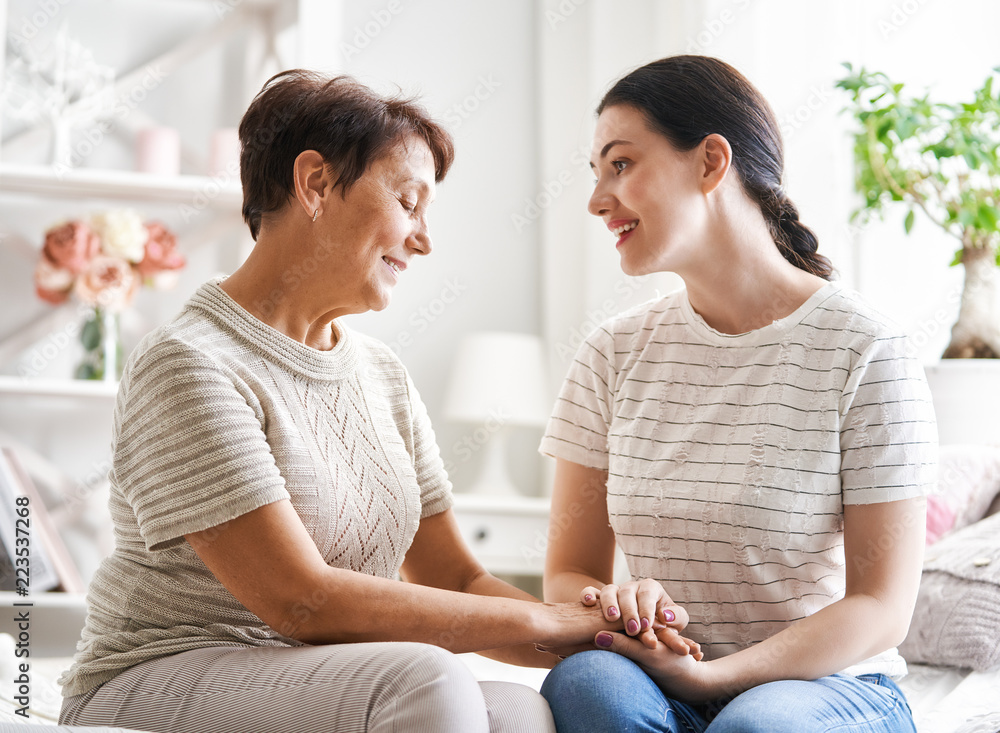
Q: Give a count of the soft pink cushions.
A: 1